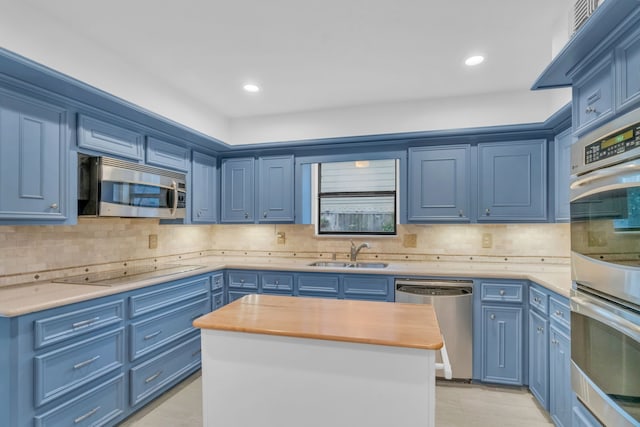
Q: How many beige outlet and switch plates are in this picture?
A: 4